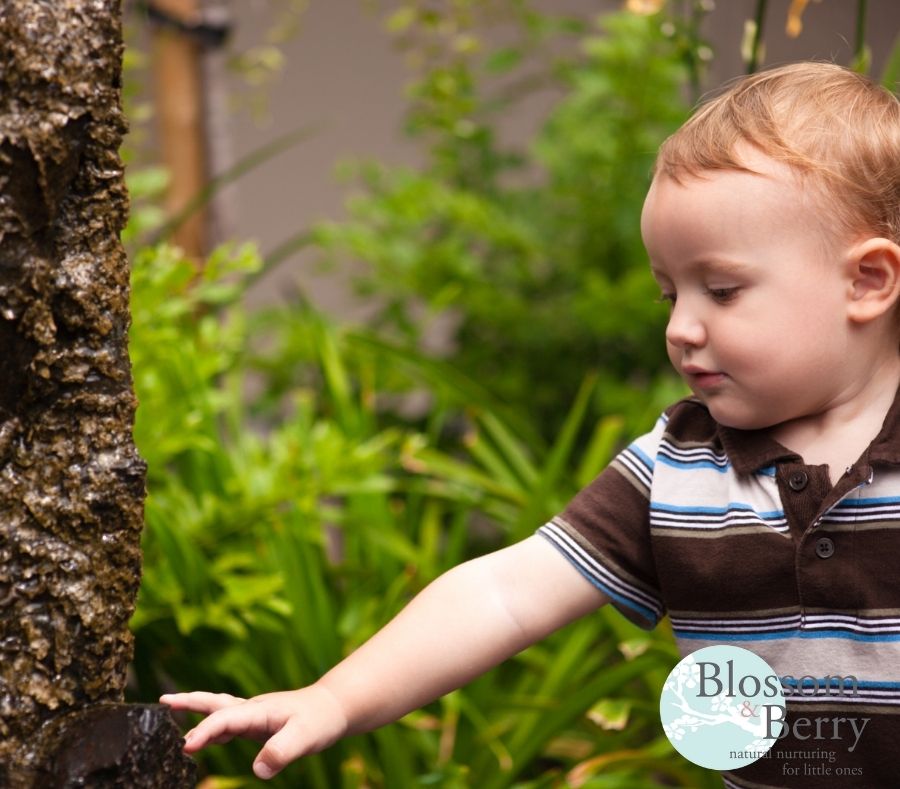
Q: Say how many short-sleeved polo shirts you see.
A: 1